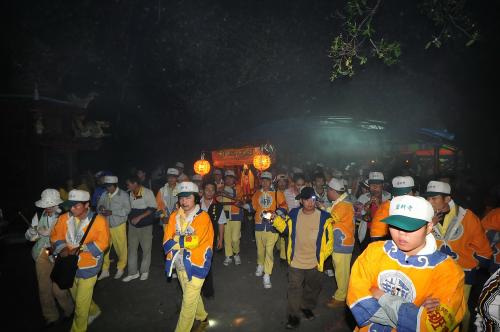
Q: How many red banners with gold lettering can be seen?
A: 1